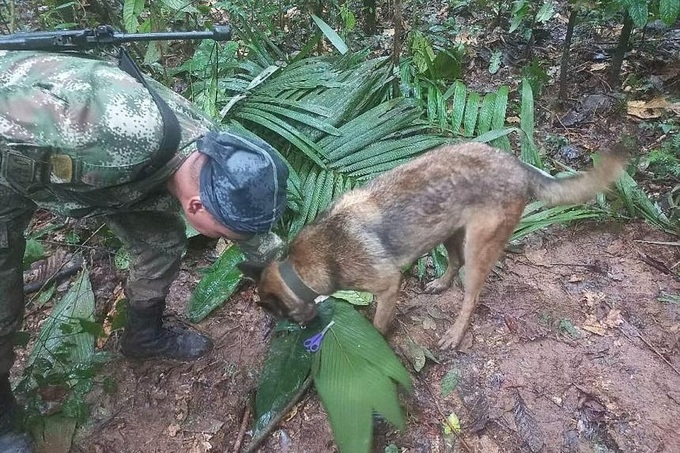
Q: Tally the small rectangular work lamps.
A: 0